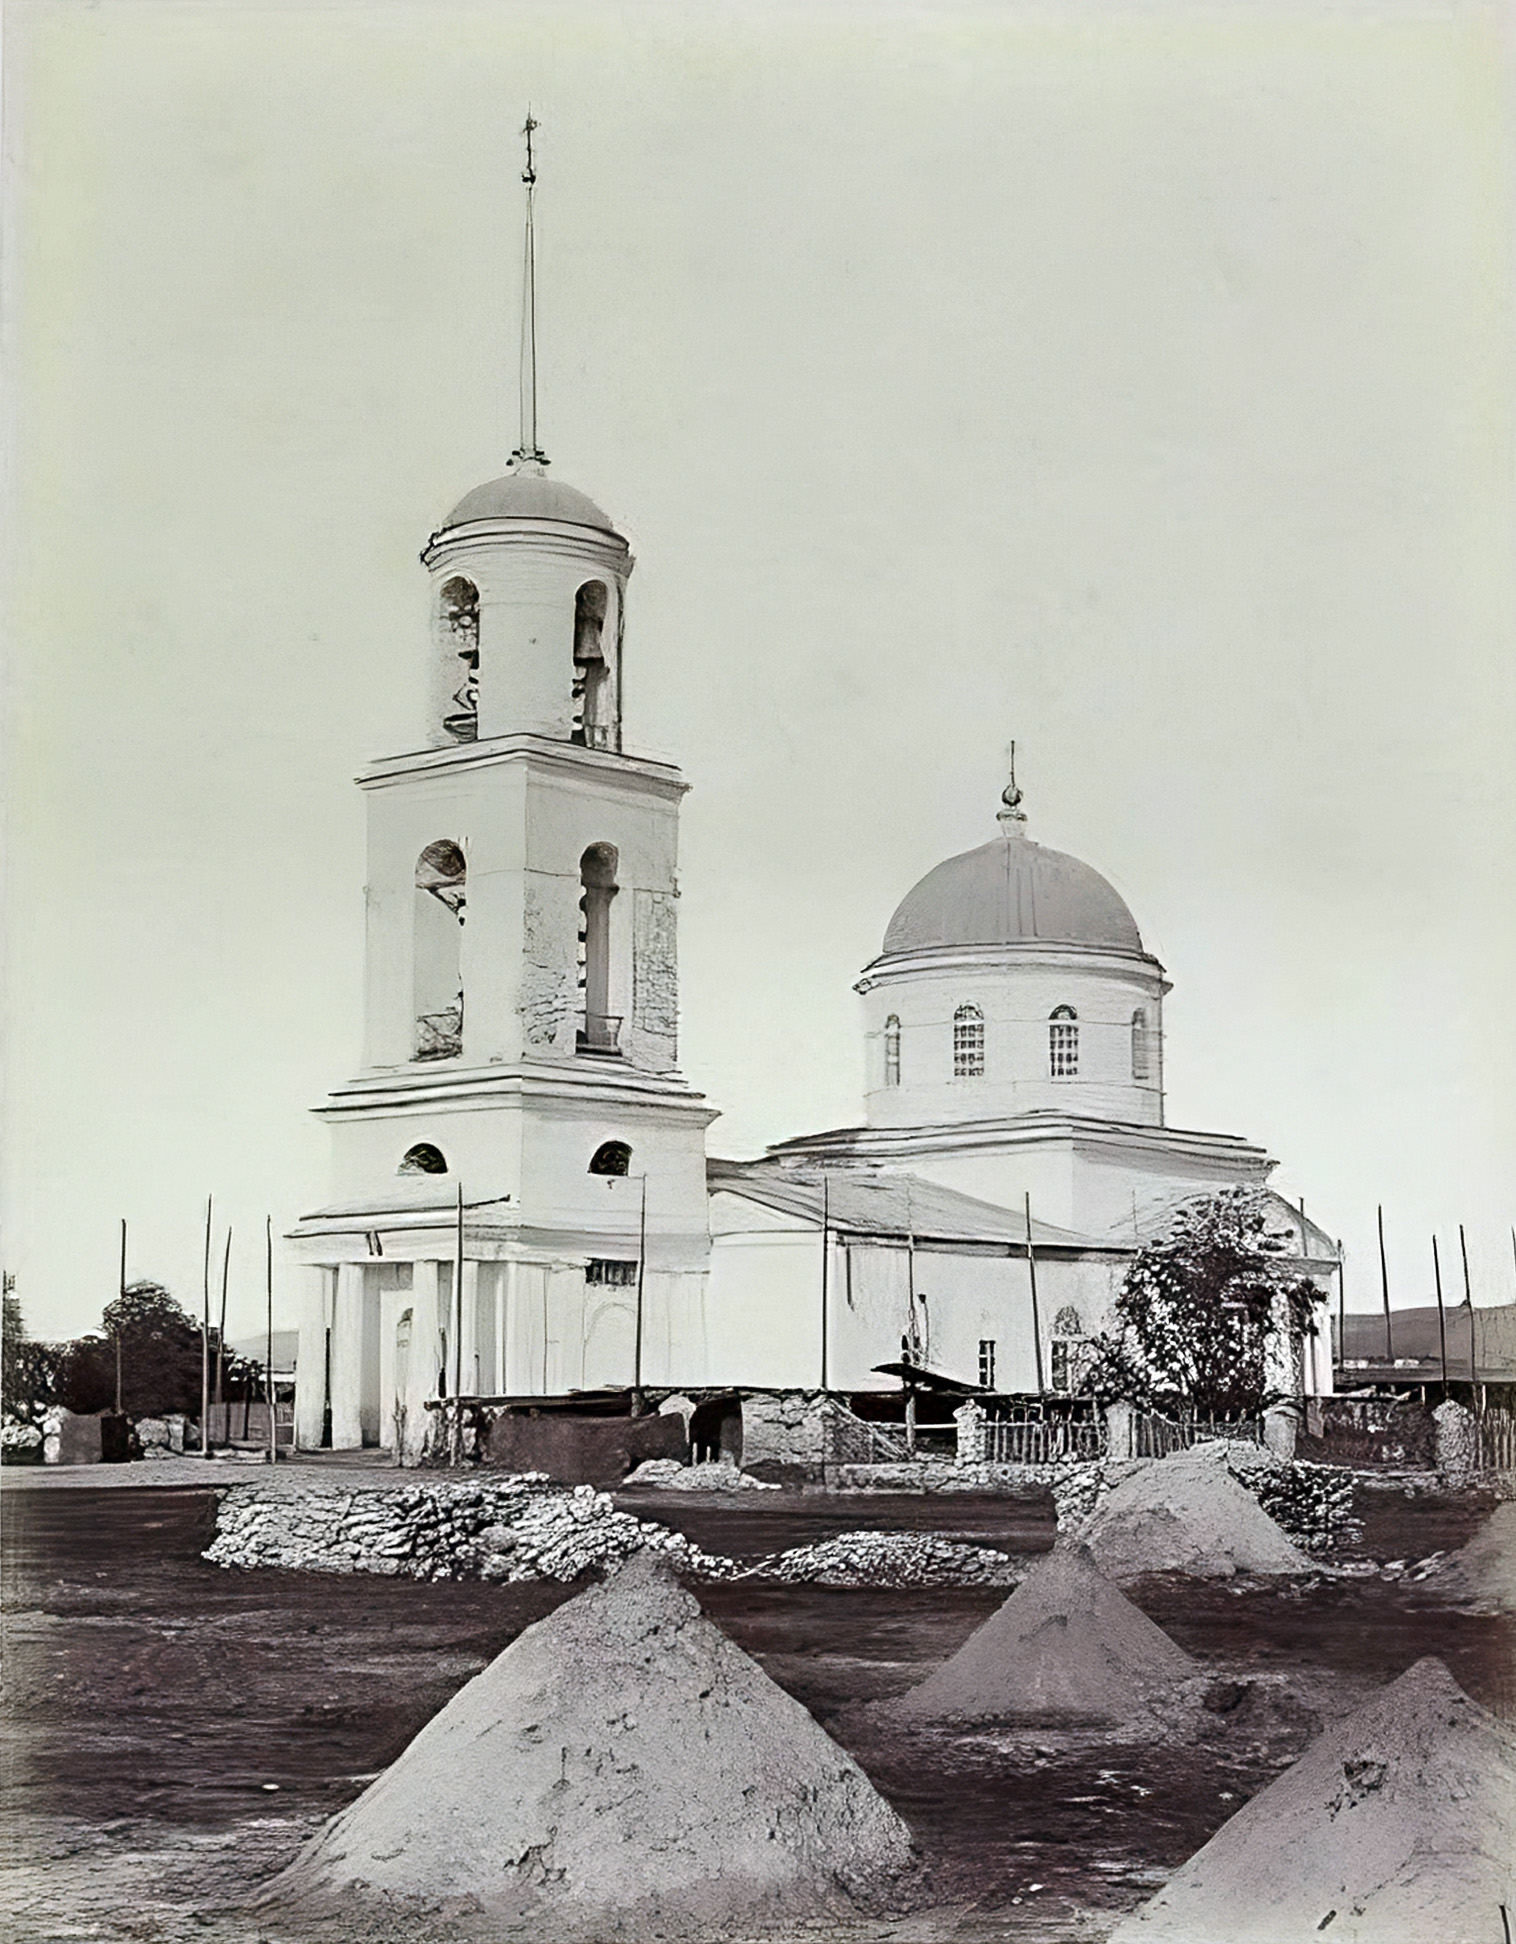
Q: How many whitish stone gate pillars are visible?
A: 4